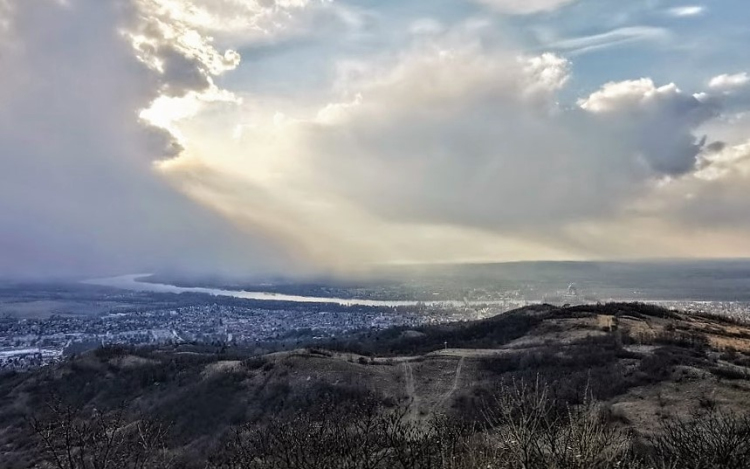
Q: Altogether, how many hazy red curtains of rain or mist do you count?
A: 0